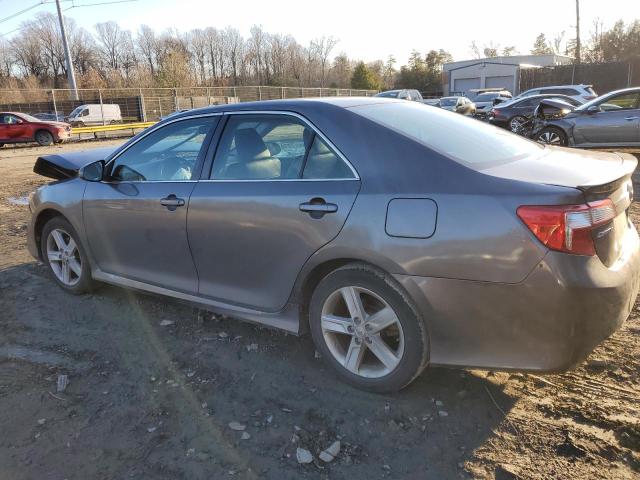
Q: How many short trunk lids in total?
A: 1